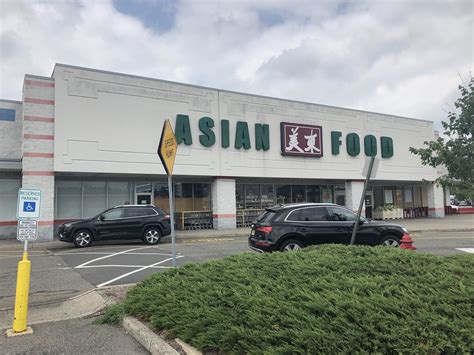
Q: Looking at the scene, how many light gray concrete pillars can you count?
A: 4